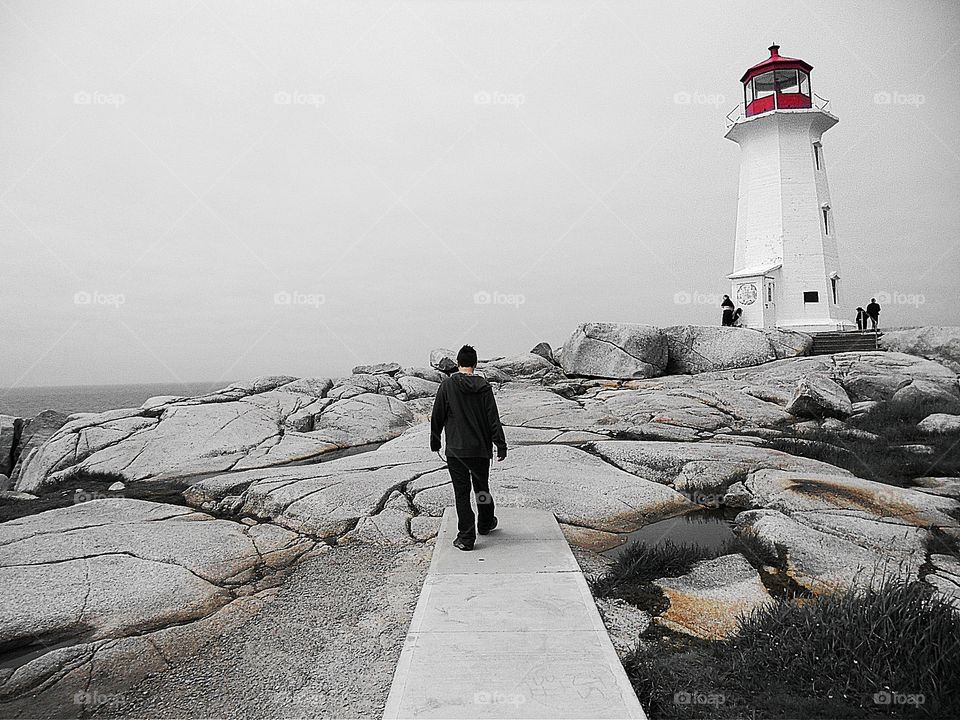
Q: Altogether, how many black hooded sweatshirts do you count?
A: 1